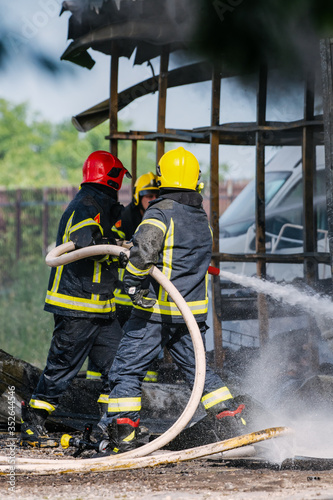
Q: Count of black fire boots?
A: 3